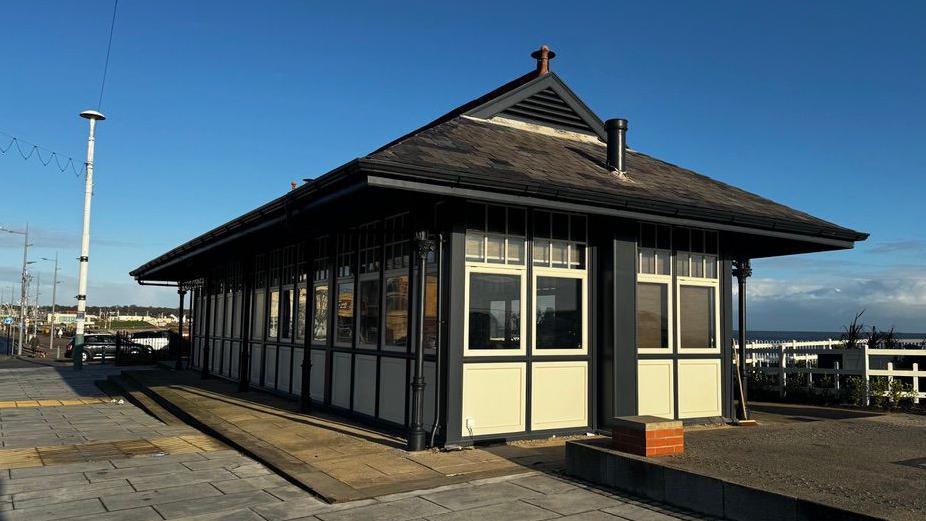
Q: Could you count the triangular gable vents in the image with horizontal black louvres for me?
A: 1